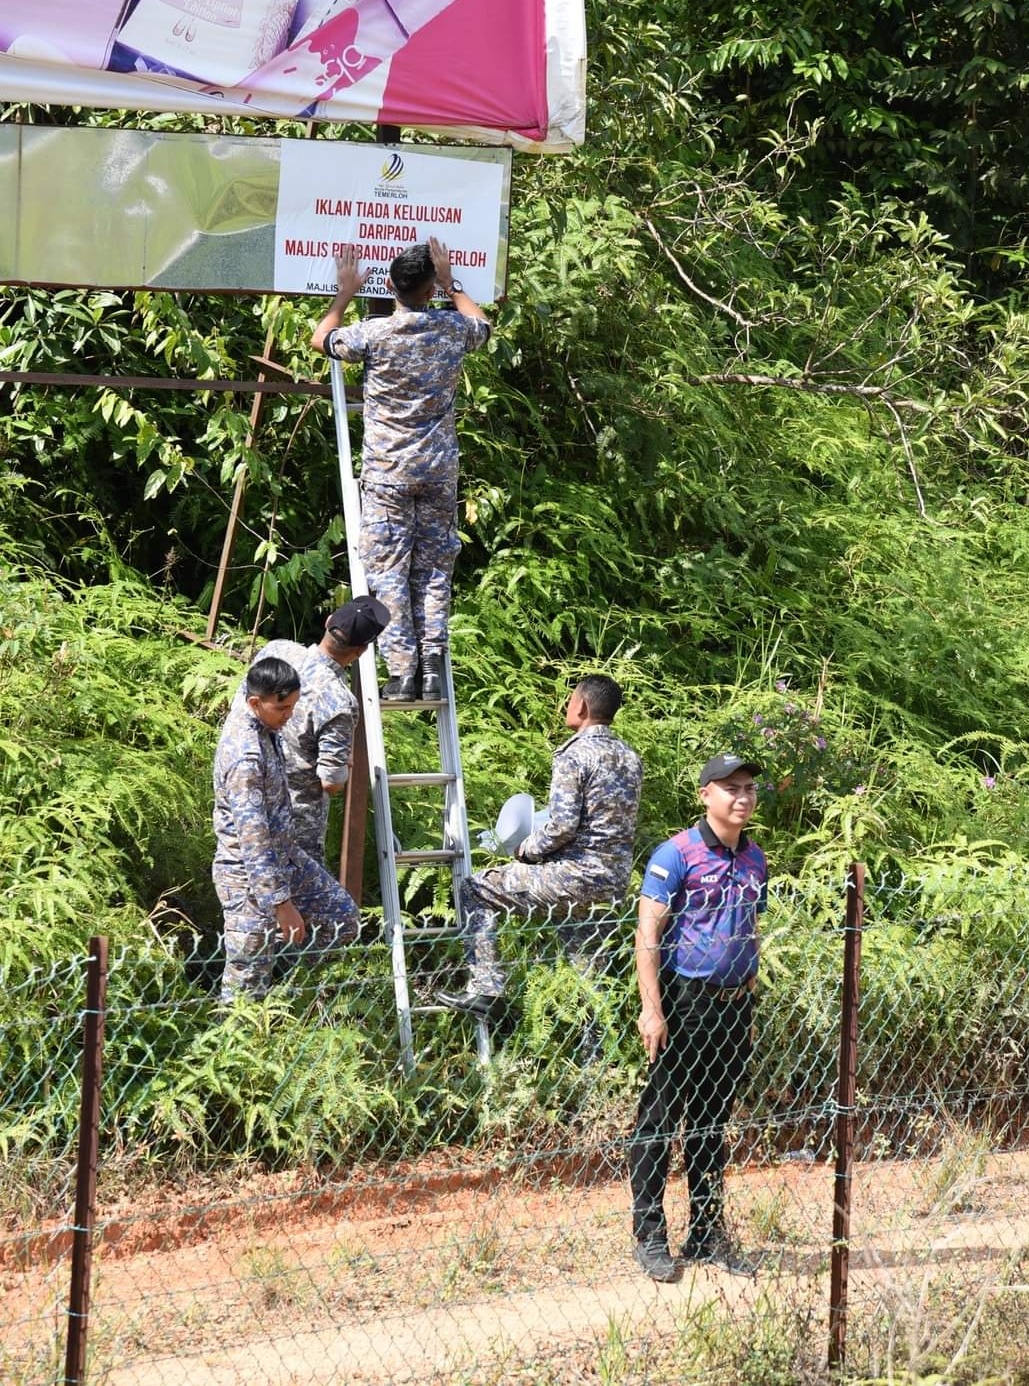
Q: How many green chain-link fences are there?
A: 1